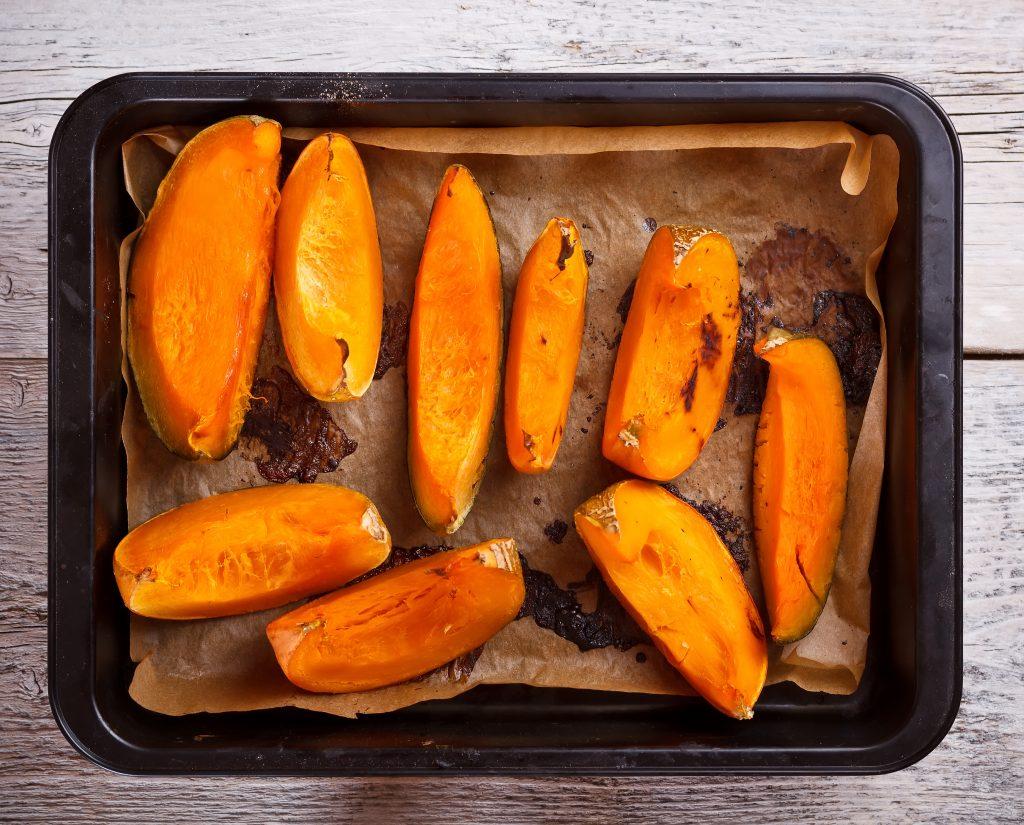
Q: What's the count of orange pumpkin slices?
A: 9